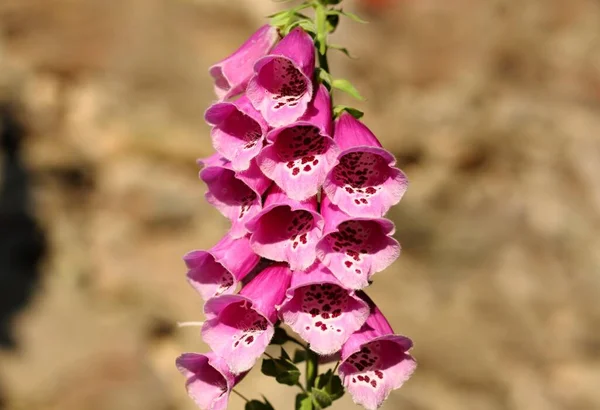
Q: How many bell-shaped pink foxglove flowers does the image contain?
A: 13